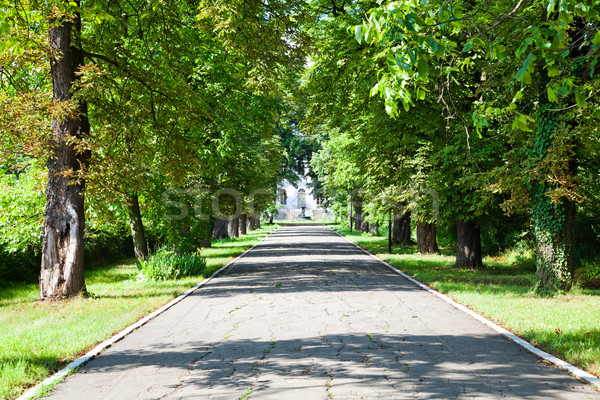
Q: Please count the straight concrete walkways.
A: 1